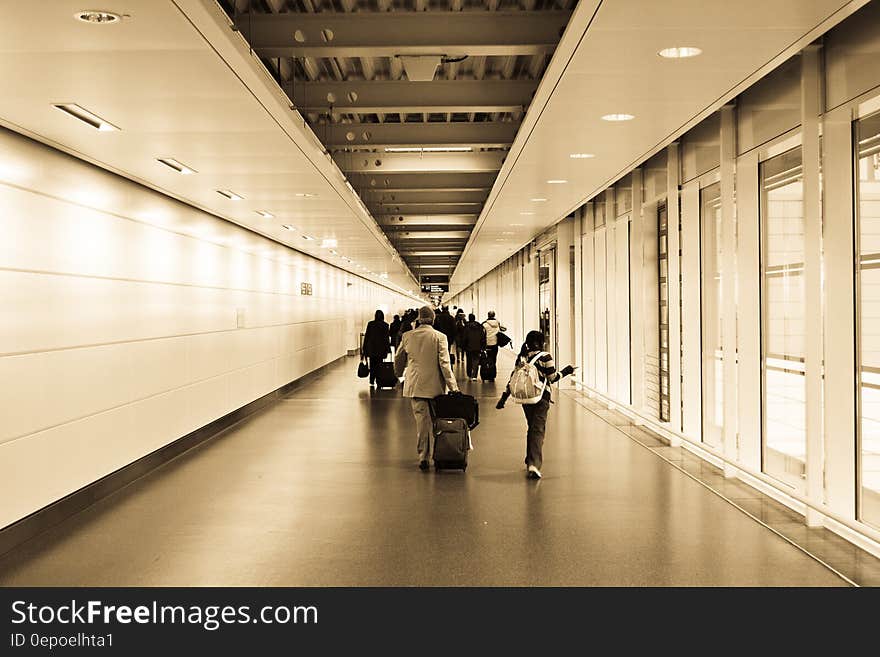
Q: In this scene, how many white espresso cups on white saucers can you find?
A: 0